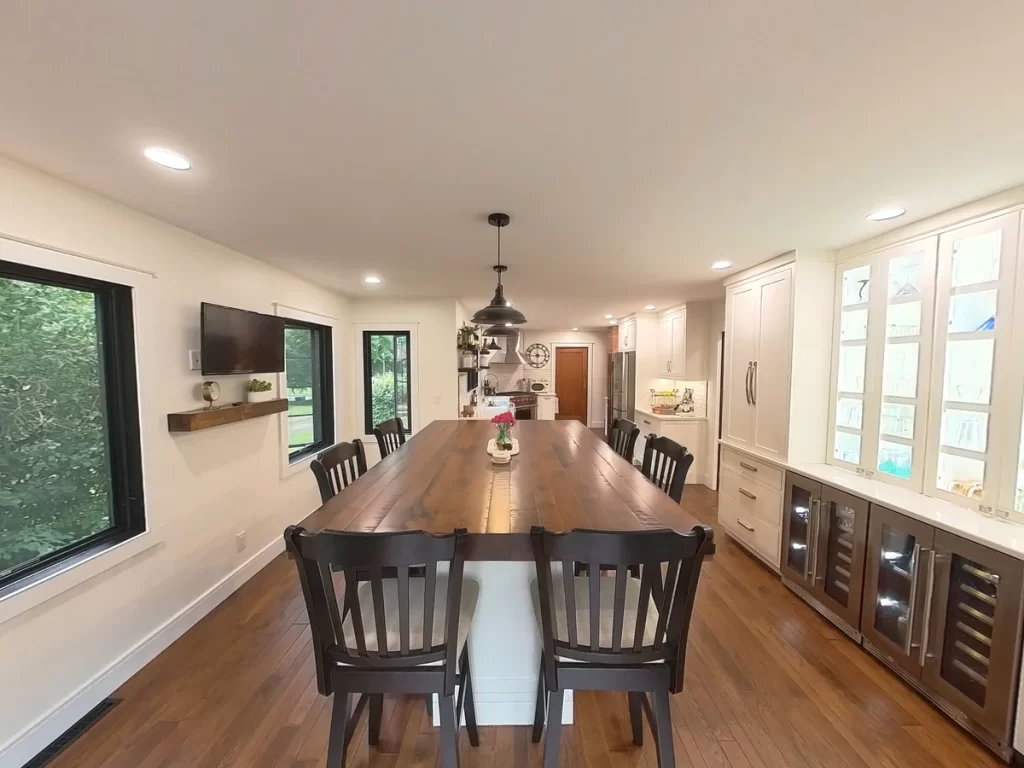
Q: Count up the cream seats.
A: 2